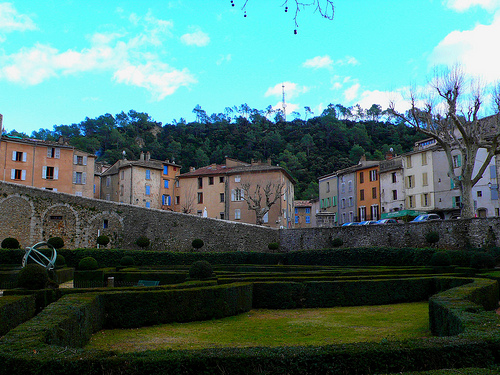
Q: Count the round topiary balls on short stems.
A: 8